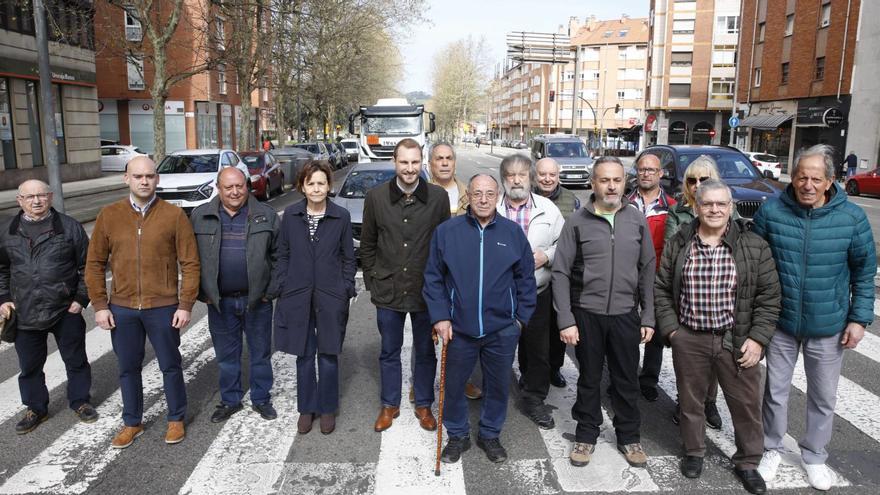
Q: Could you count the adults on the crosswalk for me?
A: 14